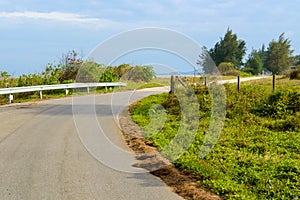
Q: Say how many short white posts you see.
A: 6